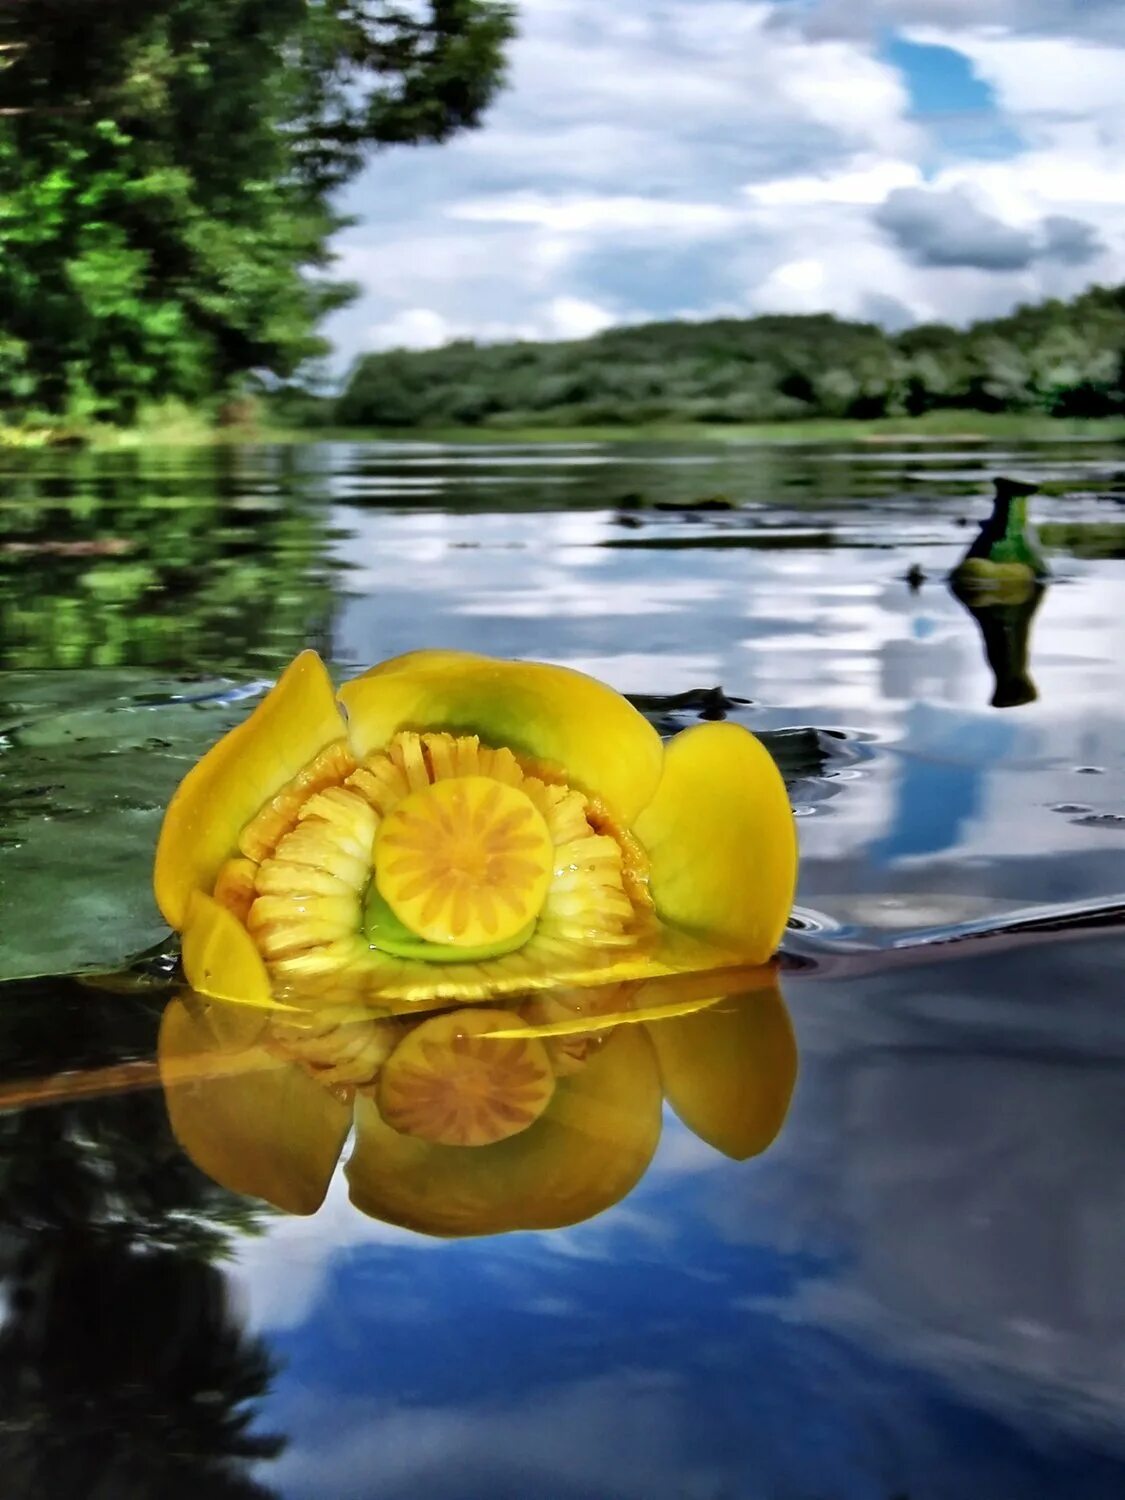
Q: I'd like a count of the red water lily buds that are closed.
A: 0